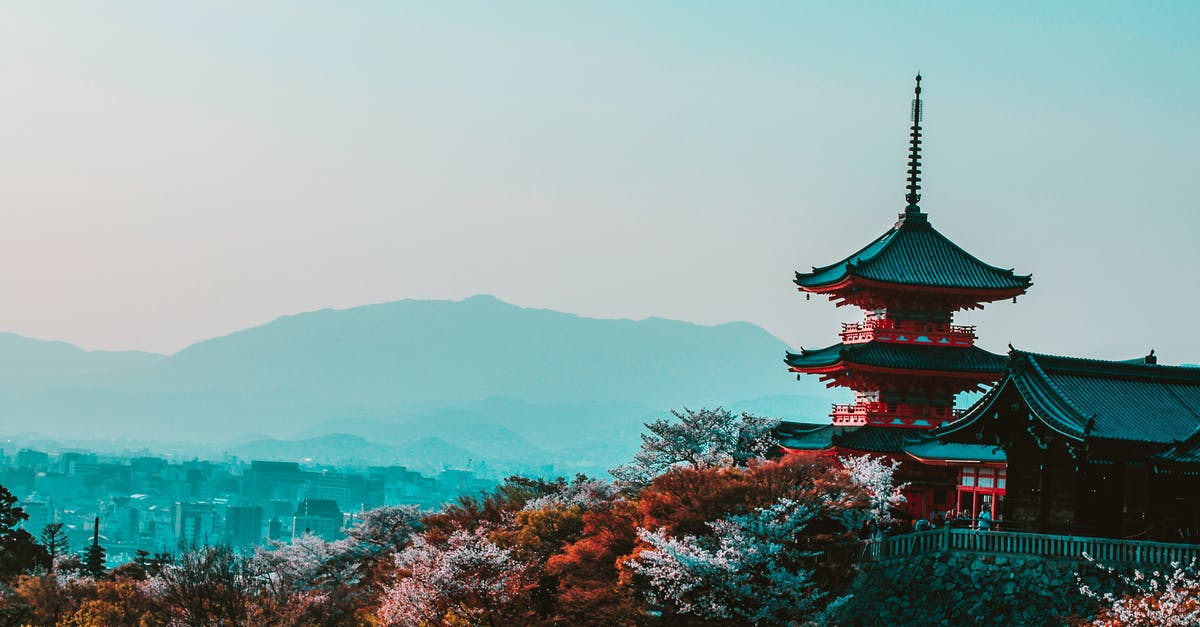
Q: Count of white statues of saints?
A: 0